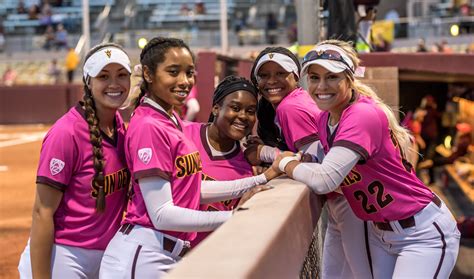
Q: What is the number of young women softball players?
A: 5